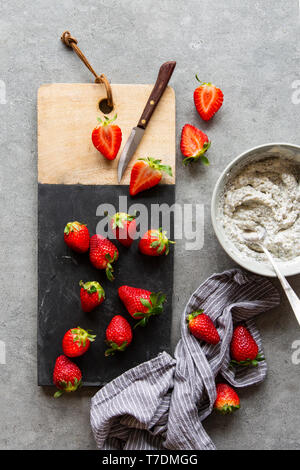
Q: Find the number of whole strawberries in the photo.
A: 12